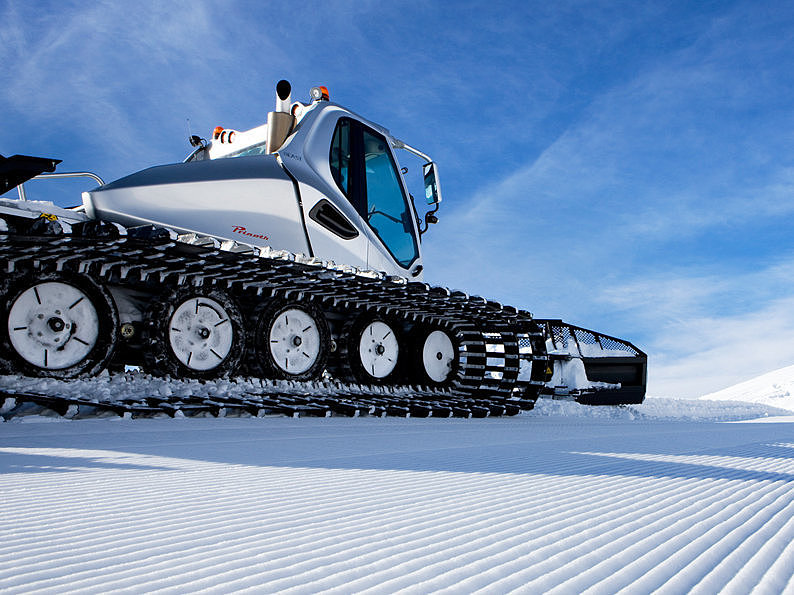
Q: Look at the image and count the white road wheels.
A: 5